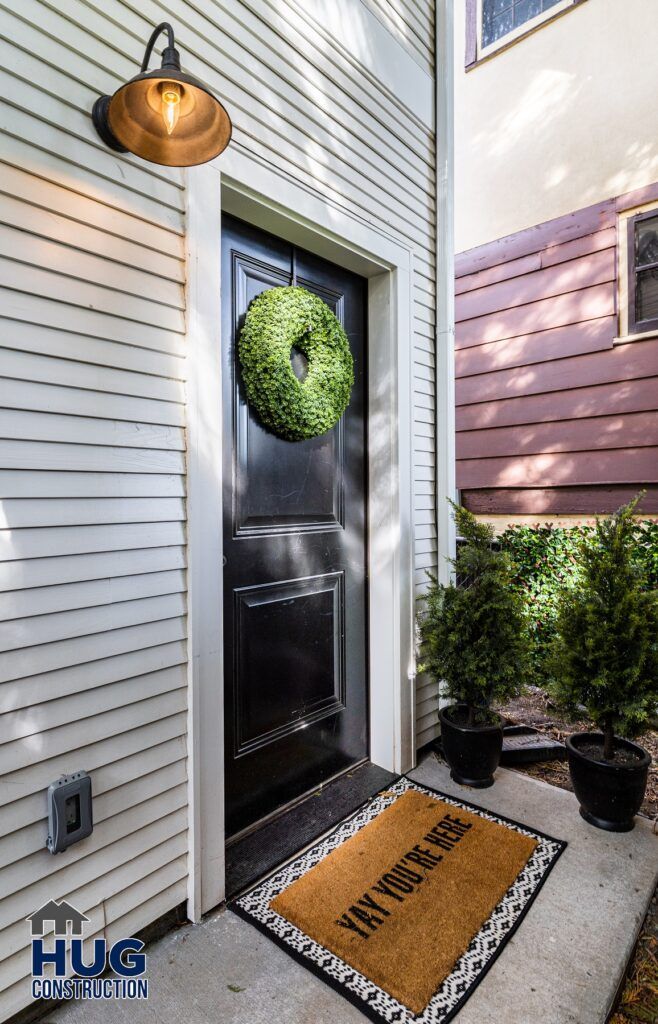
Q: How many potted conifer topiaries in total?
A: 2